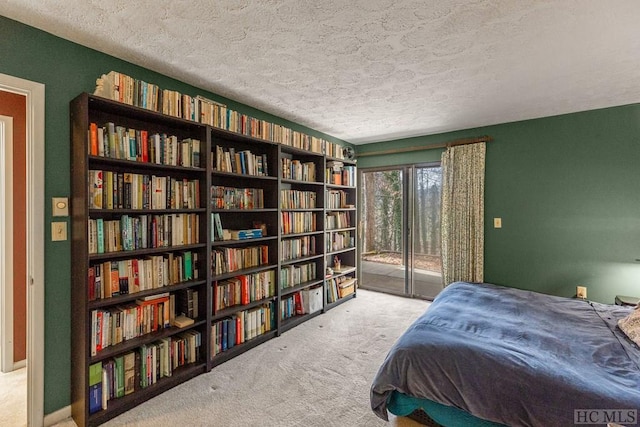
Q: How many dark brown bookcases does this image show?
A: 4